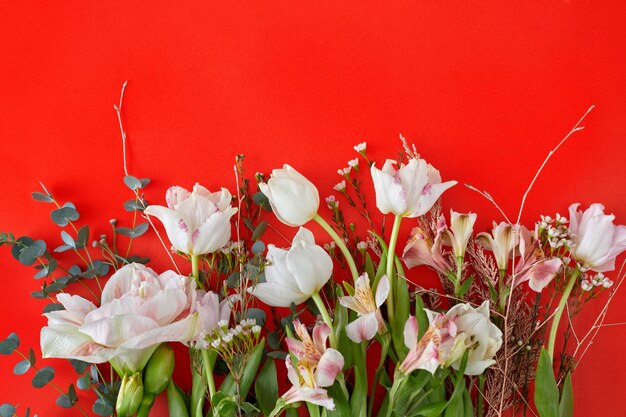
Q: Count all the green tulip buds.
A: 2